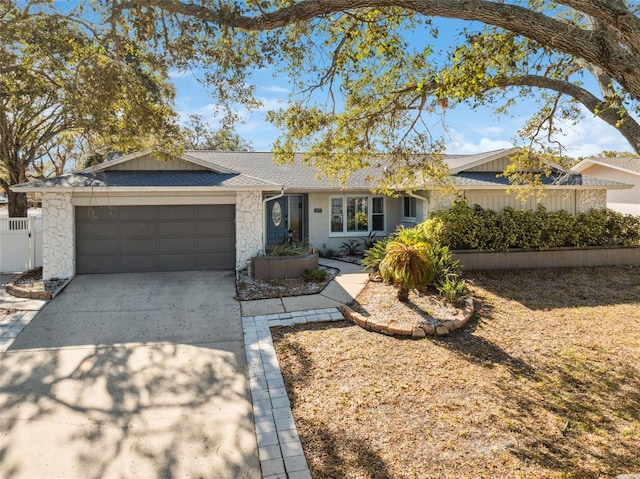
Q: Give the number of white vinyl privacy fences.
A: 1